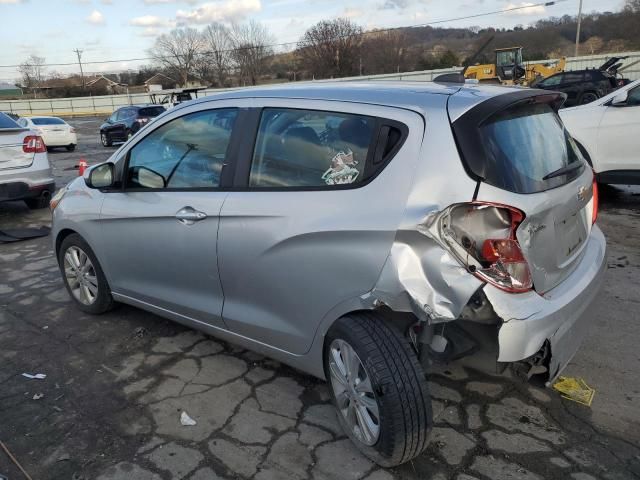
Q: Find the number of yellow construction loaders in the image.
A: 1